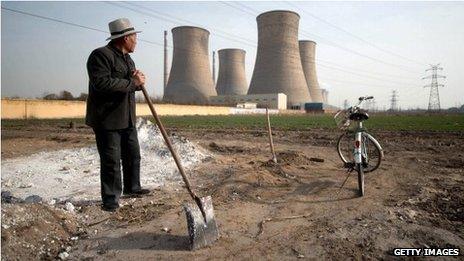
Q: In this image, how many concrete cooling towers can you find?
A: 4